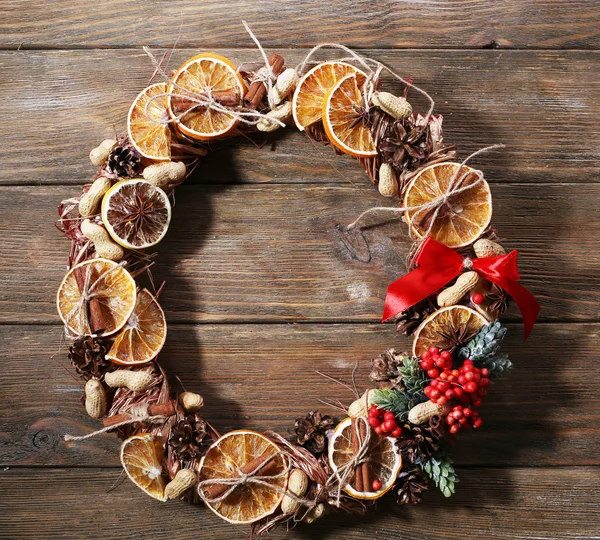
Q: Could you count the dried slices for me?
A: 12